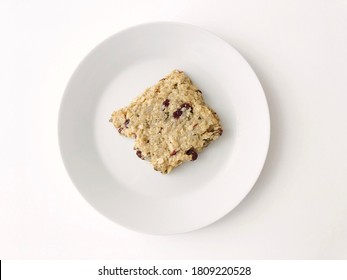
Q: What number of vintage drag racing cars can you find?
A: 0